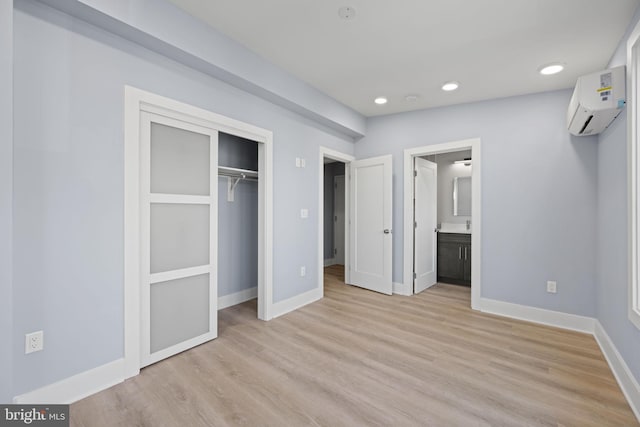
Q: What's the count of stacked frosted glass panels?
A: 3